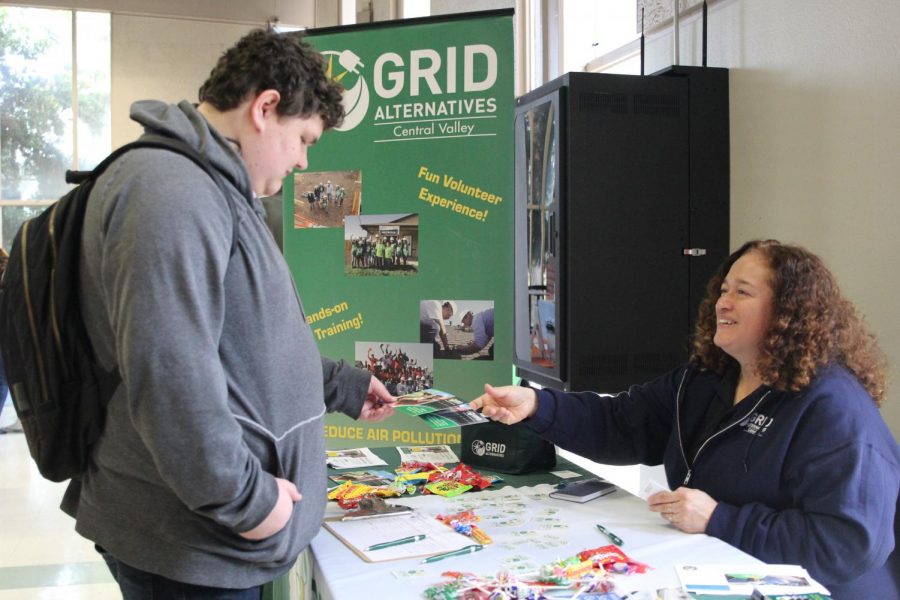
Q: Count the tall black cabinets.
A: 1